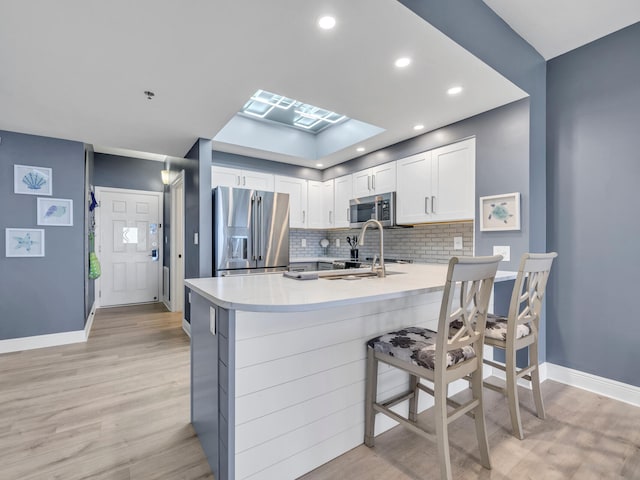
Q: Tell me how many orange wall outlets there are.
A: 0